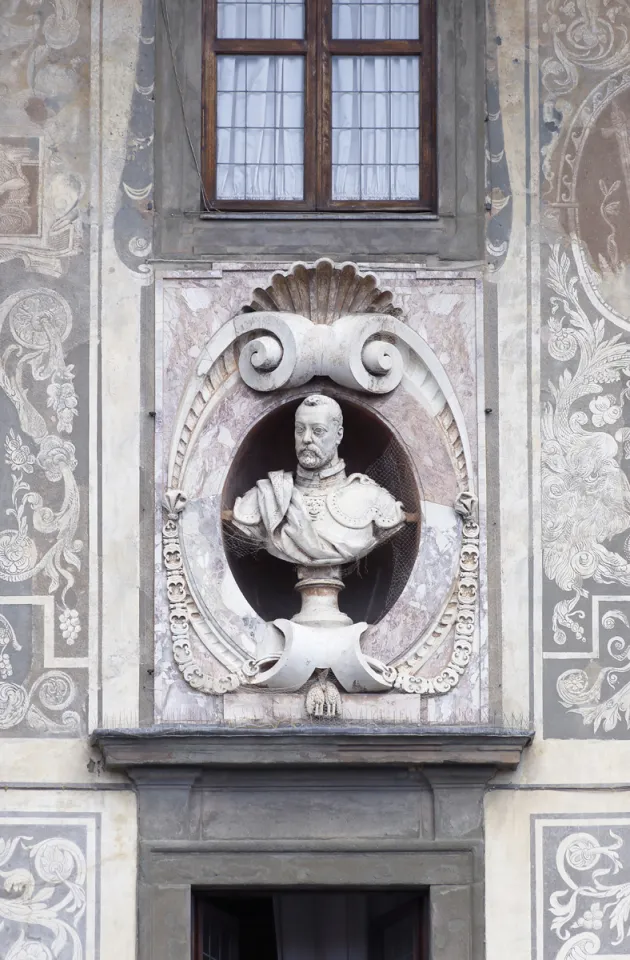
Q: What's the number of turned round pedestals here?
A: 1